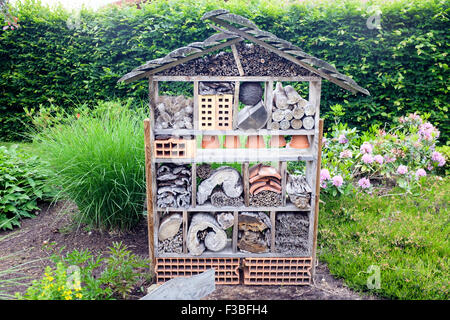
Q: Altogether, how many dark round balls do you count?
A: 1